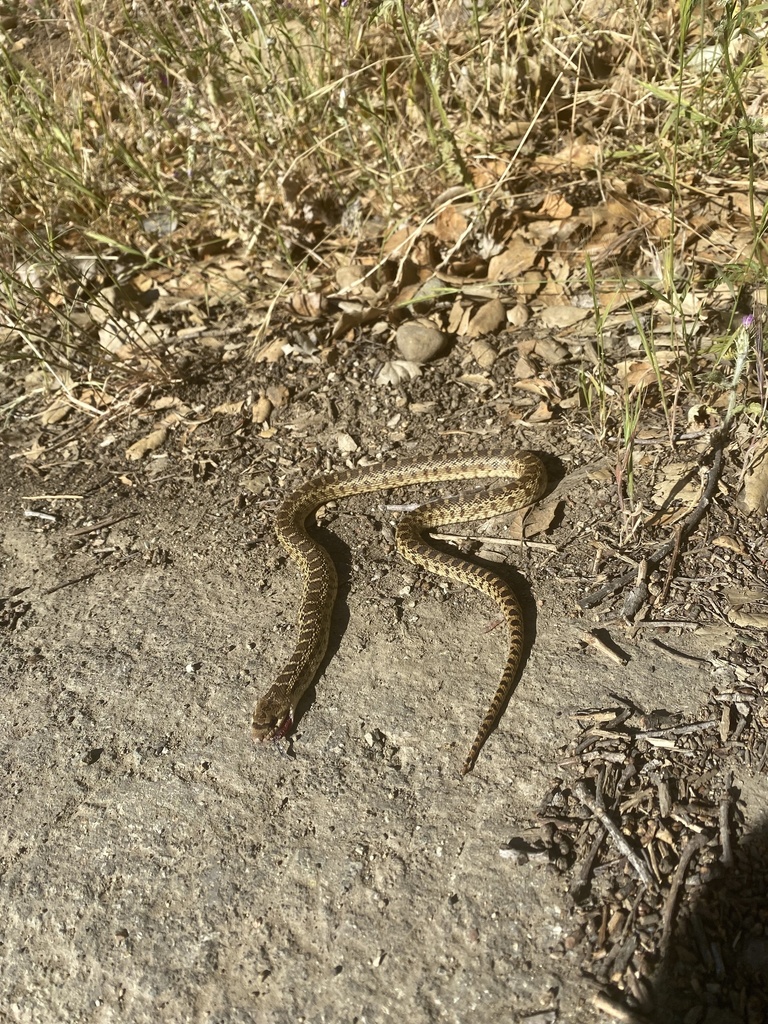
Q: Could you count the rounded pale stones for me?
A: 1